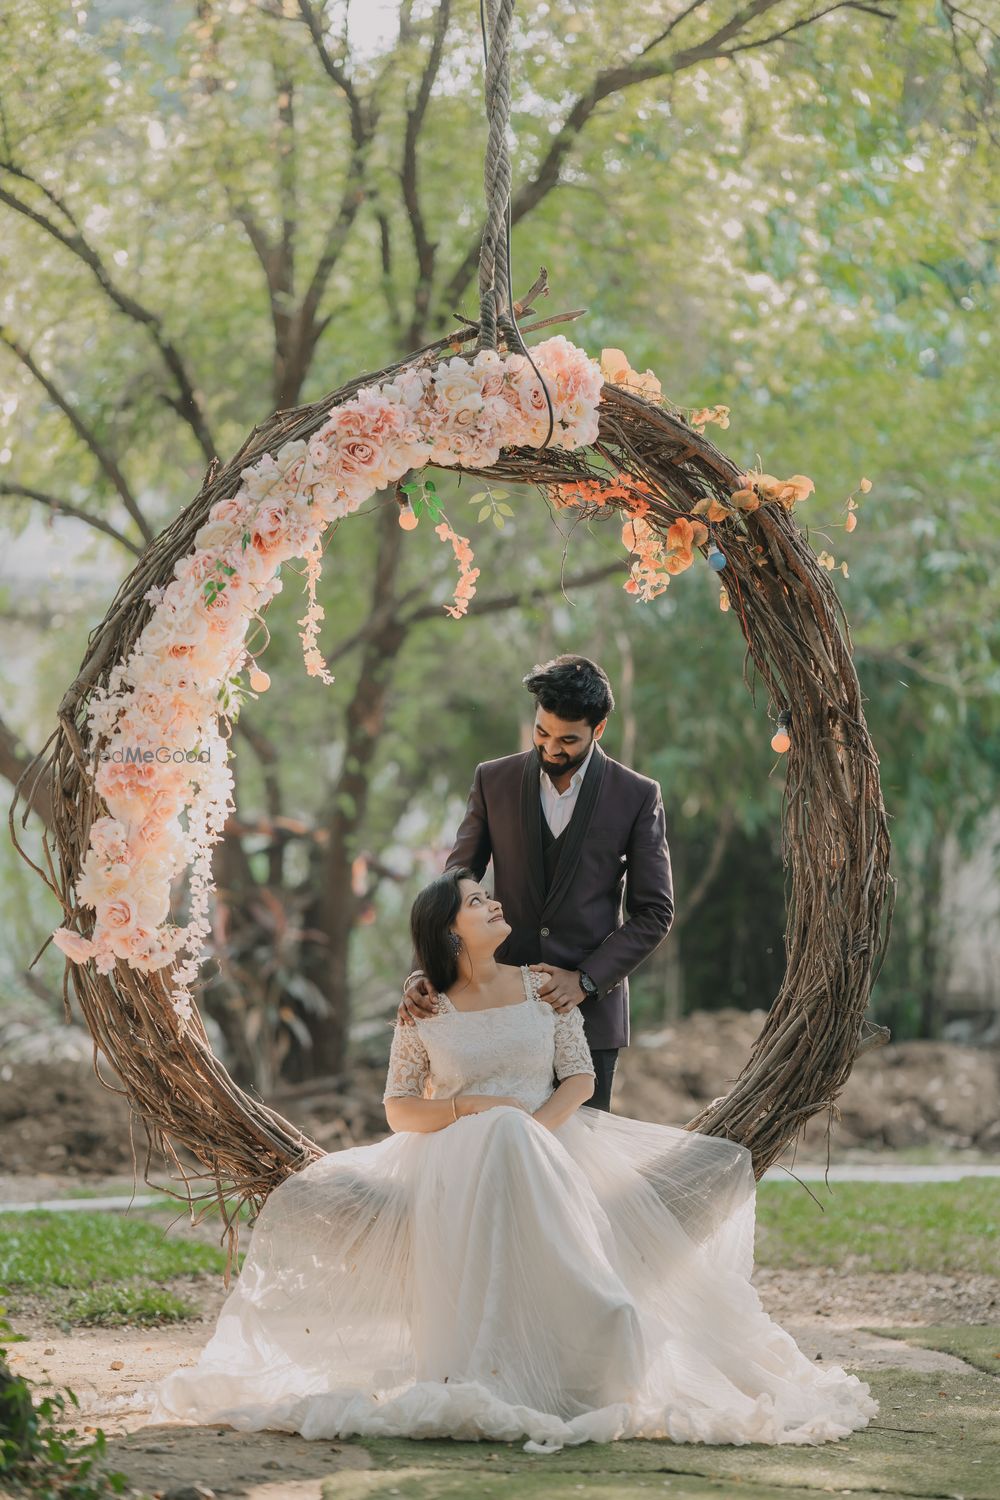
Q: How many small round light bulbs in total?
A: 4